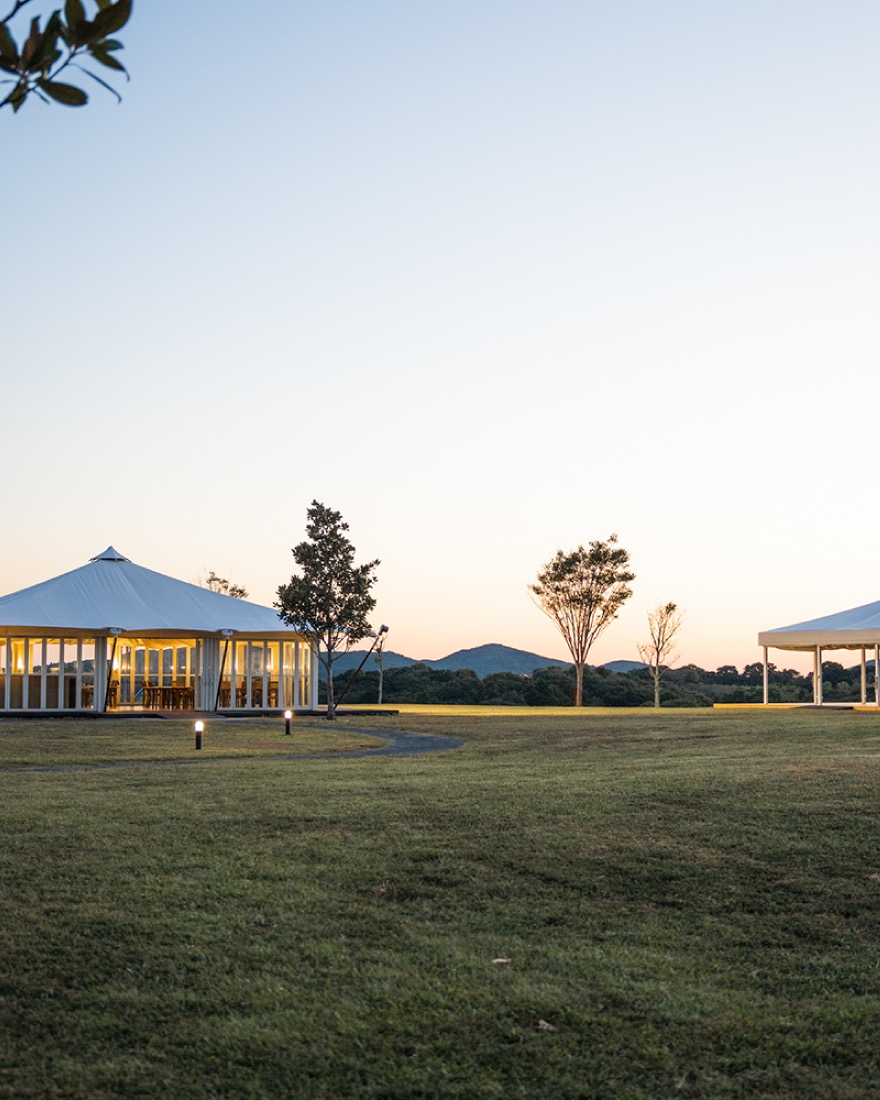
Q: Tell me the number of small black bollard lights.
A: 2